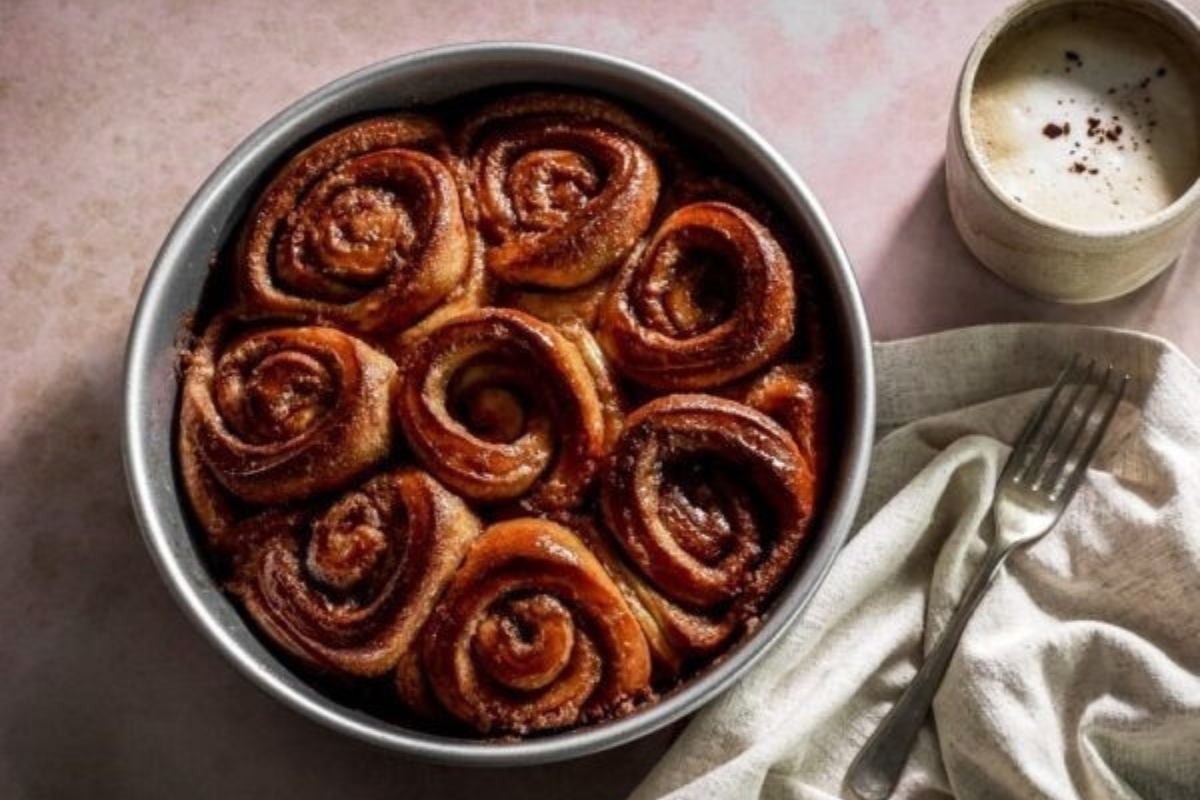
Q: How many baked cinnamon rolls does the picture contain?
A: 8